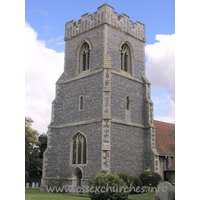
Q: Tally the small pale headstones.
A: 3